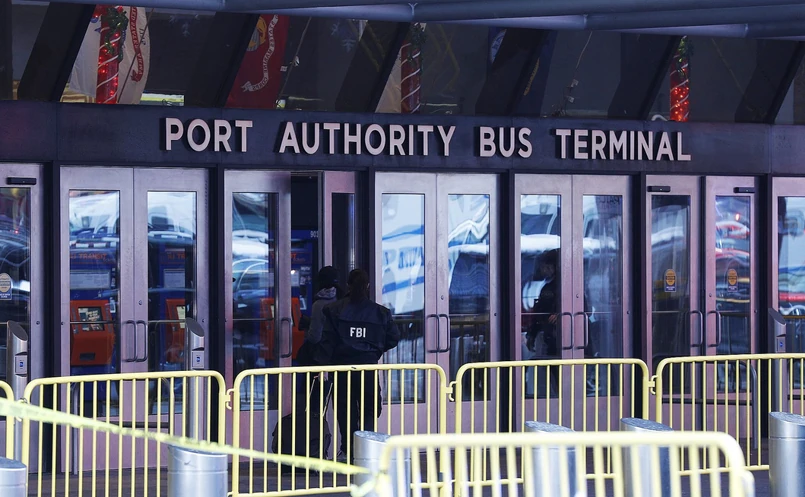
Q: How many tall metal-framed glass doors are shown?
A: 12